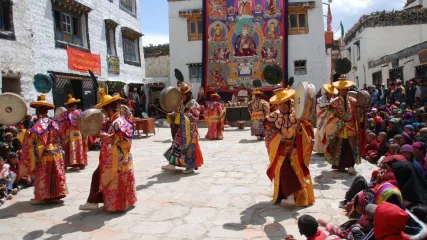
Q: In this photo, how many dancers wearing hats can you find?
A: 9